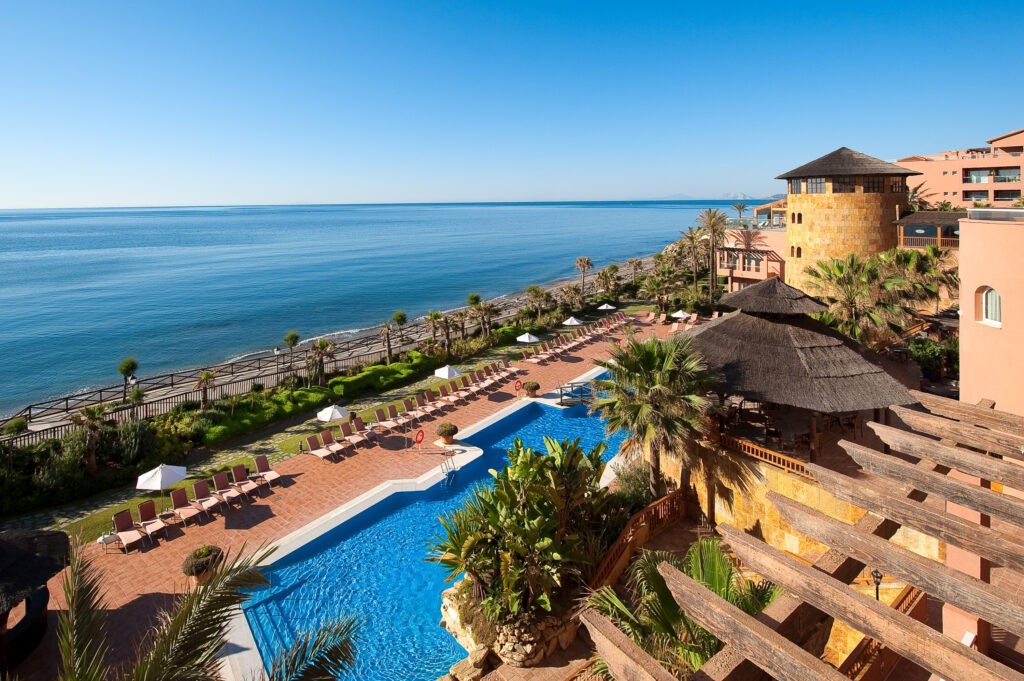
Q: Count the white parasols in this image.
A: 7